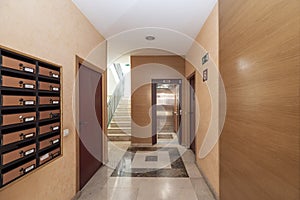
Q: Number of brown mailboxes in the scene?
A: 14